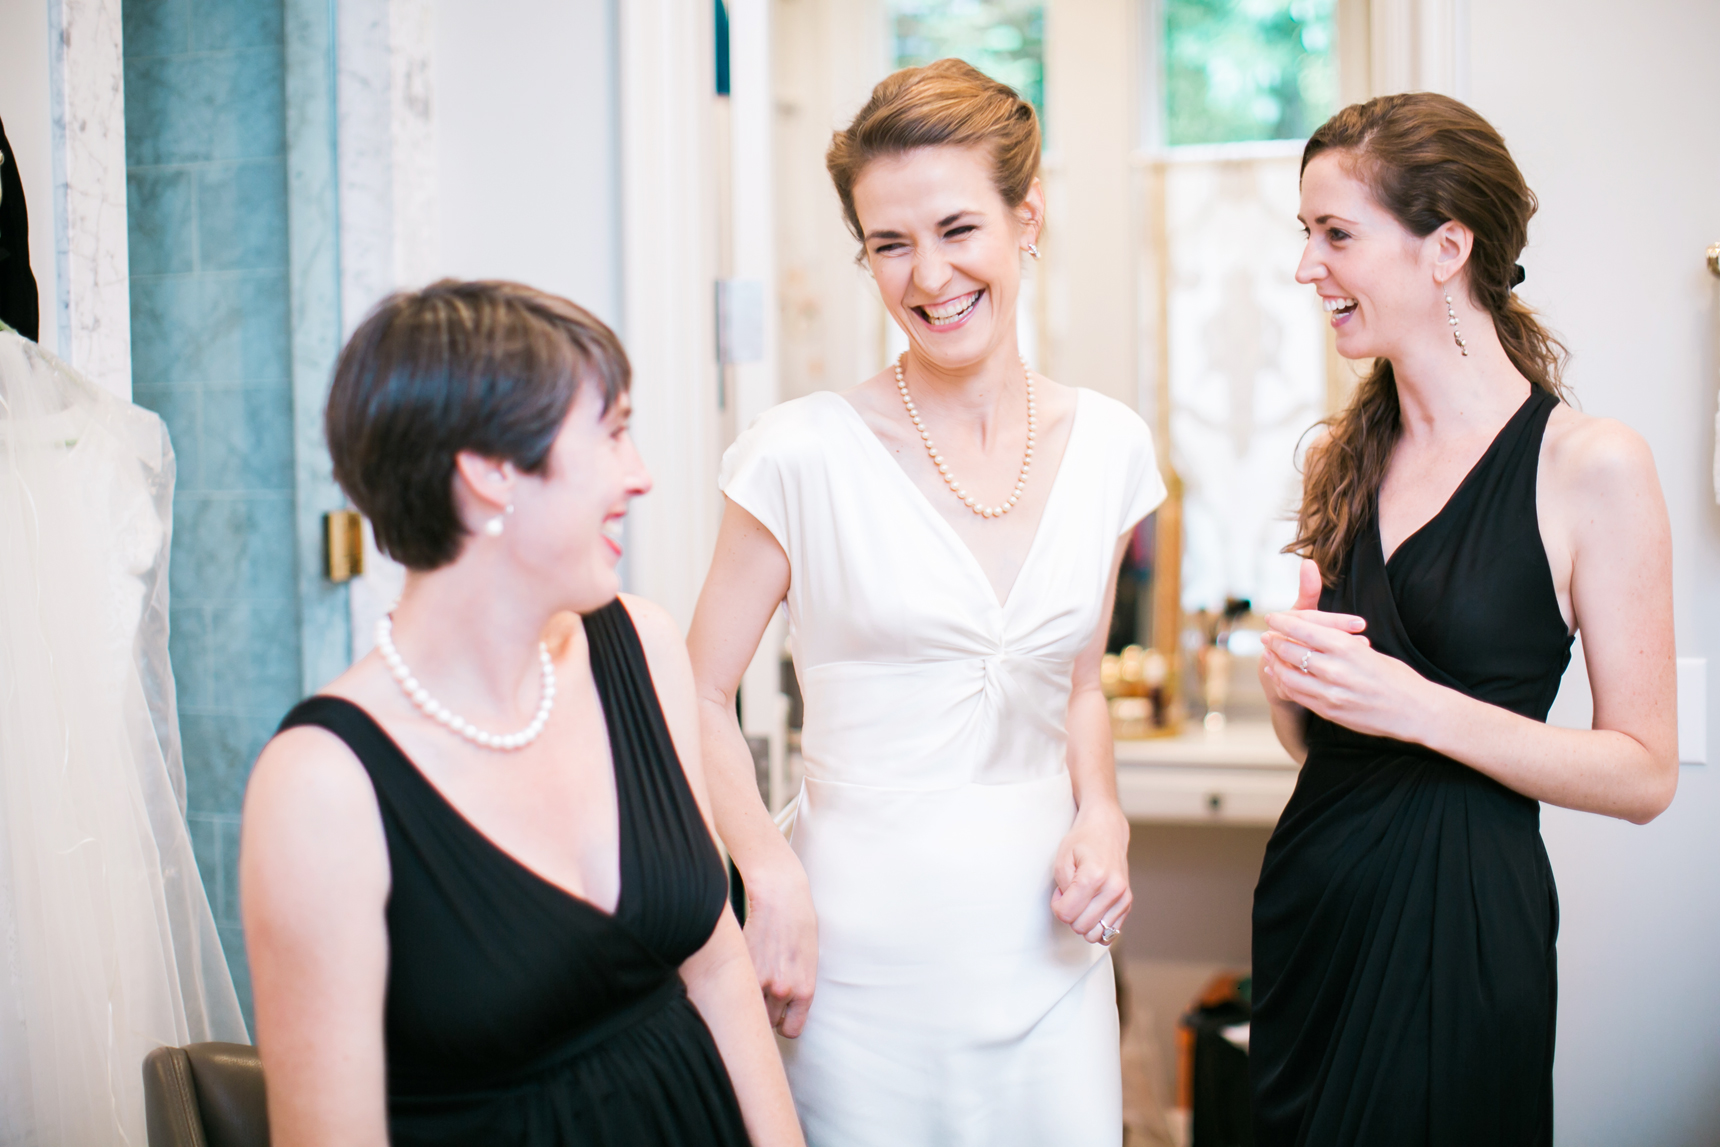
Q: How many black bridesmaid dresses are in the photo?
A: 2